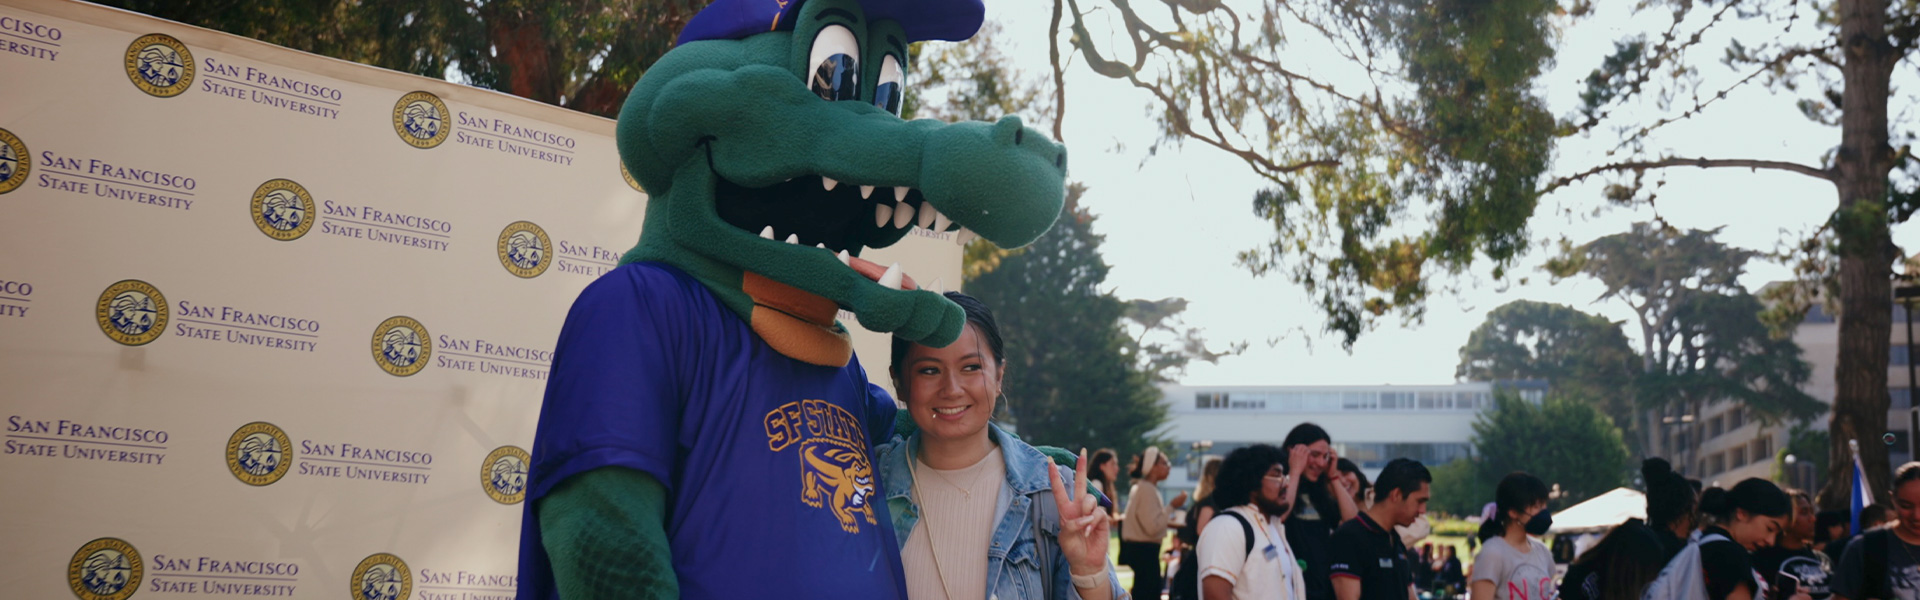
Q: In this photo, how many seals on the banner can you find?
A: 12